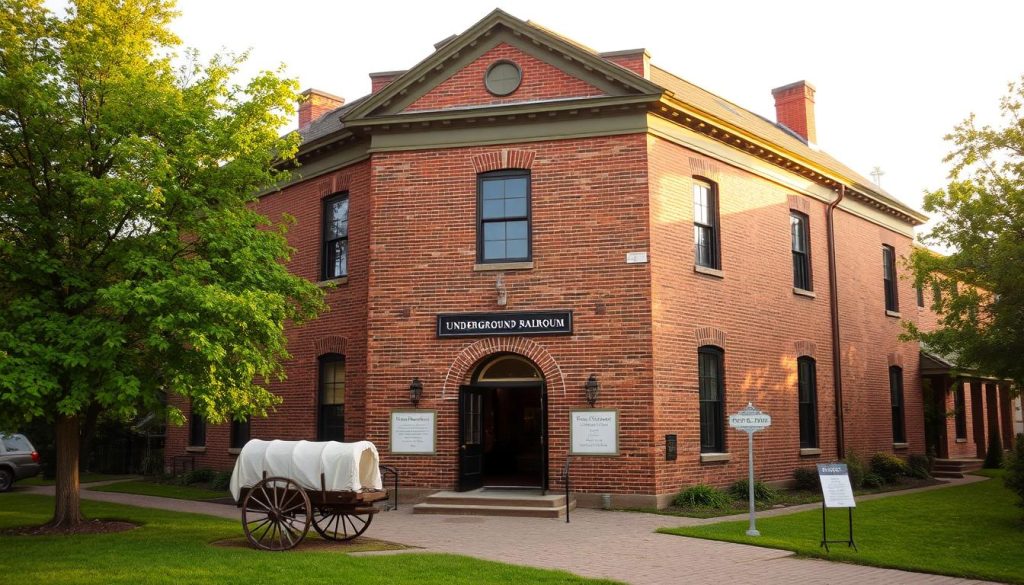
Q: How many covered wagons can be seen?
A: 1